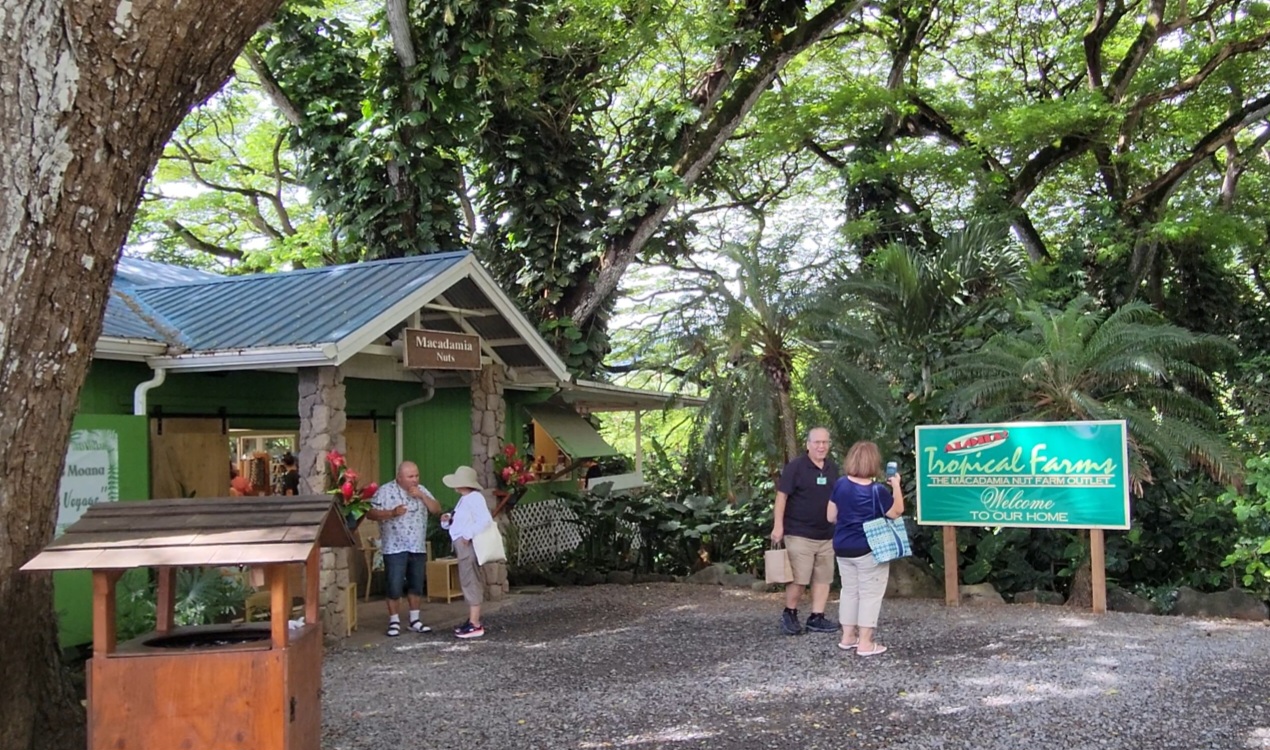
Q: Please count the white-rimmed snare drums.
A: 0